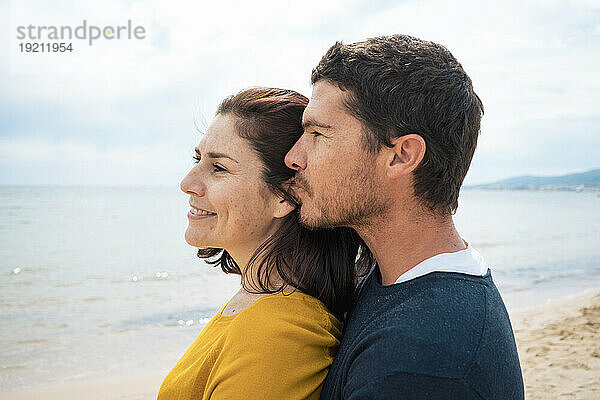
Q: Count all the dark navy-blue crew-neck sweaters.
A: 1